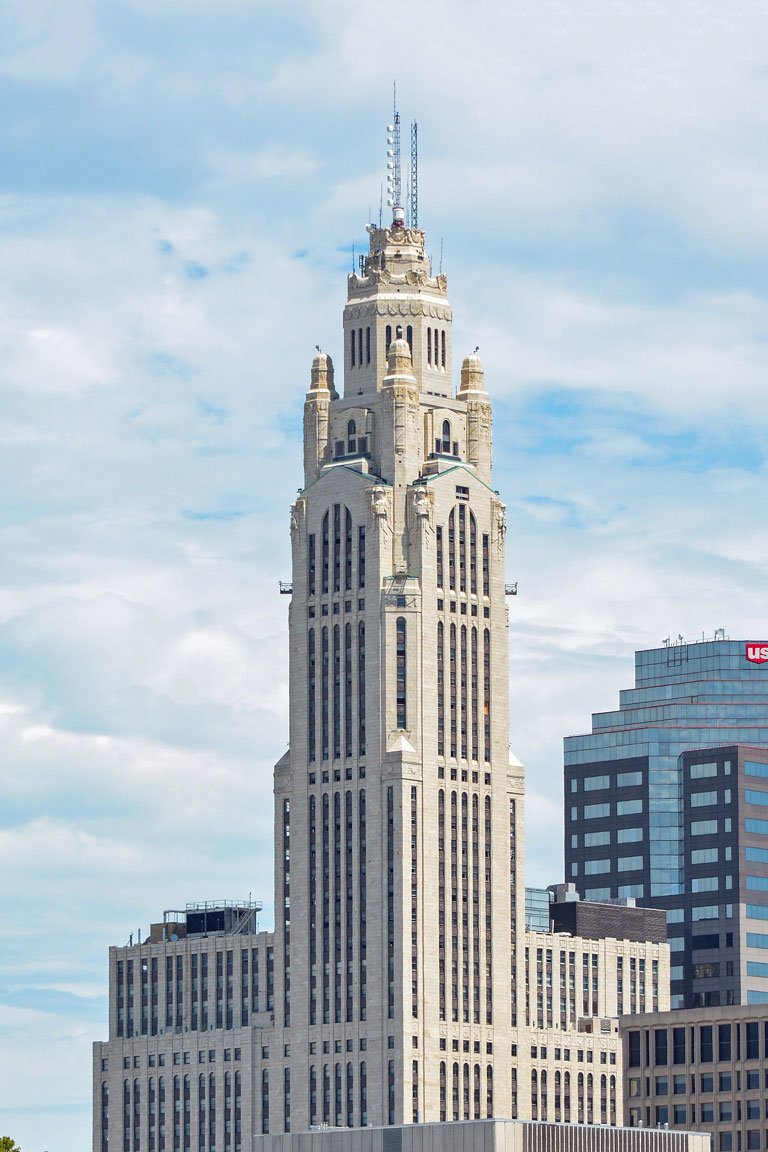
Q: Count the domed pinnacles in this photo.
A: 3